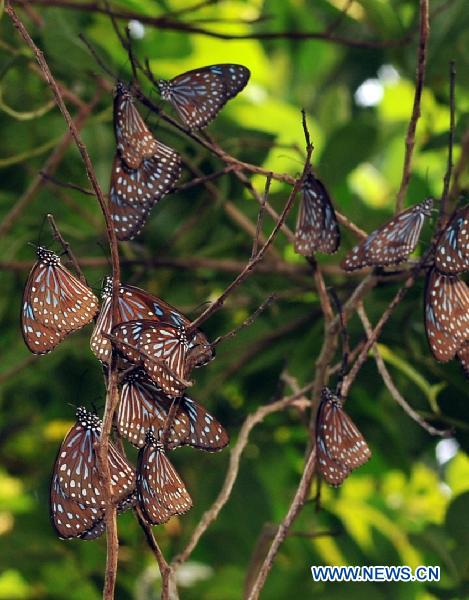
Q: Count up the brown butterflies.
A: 14